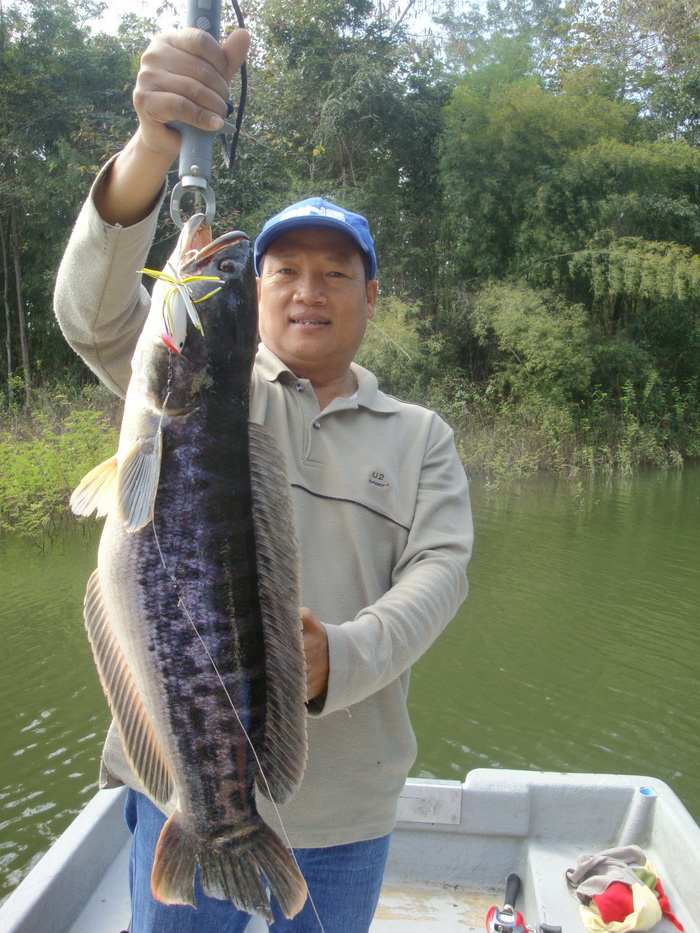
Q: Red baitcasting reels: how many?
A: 1